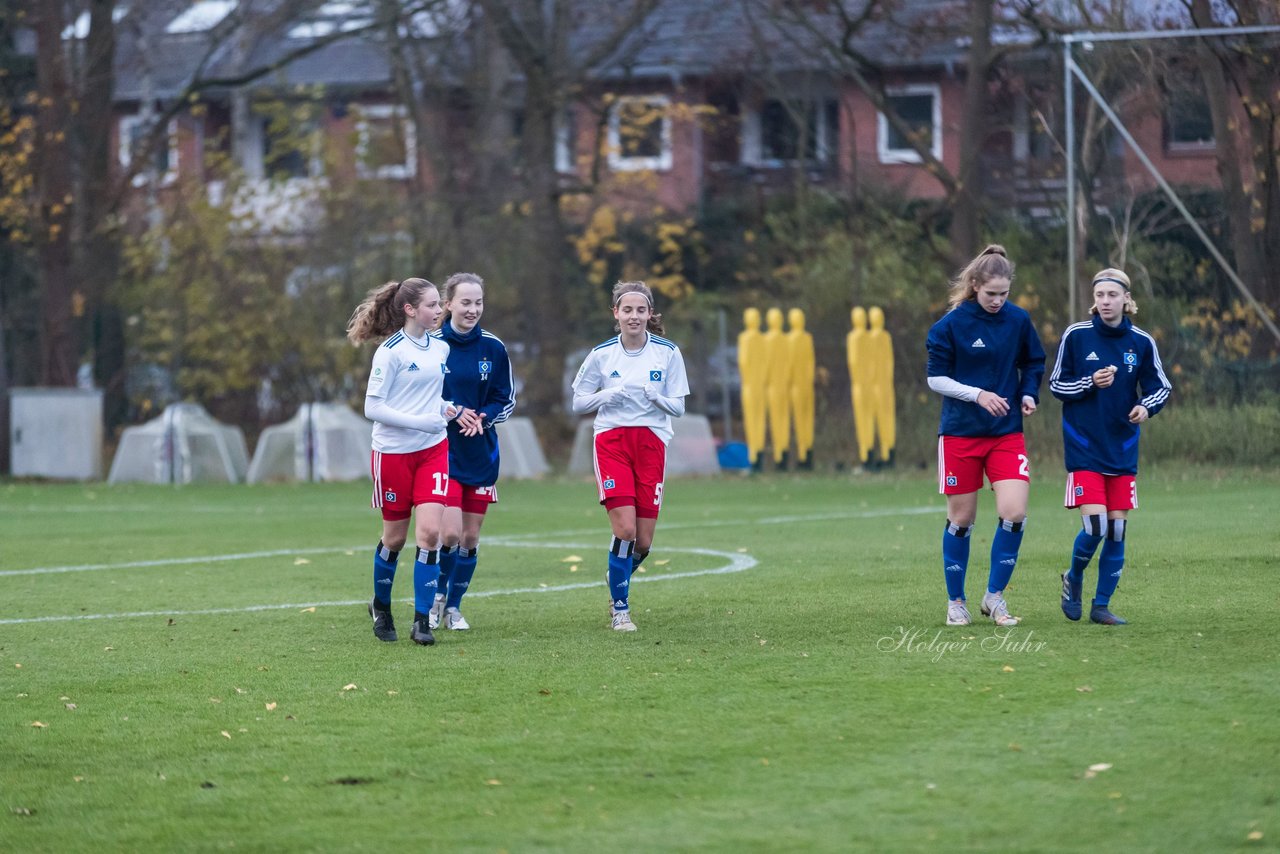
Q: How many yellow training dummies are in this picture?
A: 5